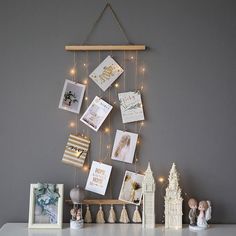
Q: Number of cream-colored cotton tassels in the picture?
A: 5